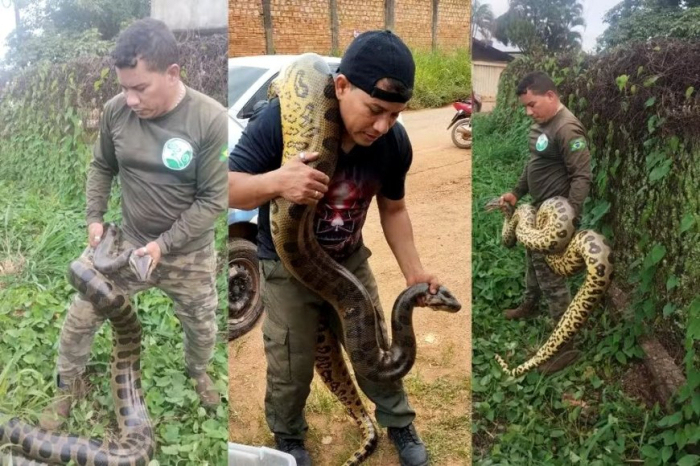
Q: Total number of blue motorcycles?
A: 0